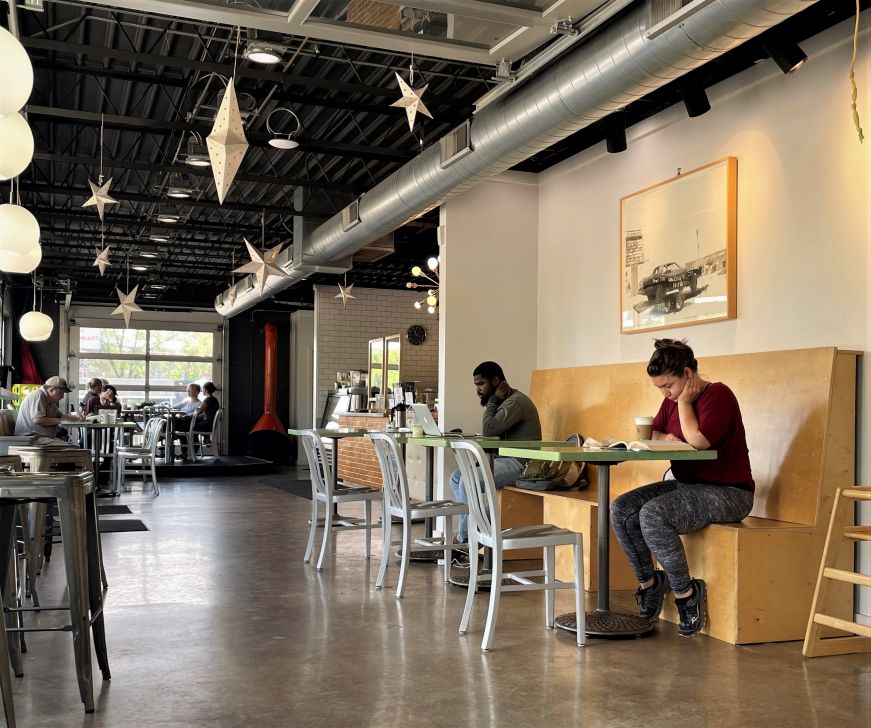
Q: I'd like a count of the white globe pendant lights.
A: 5